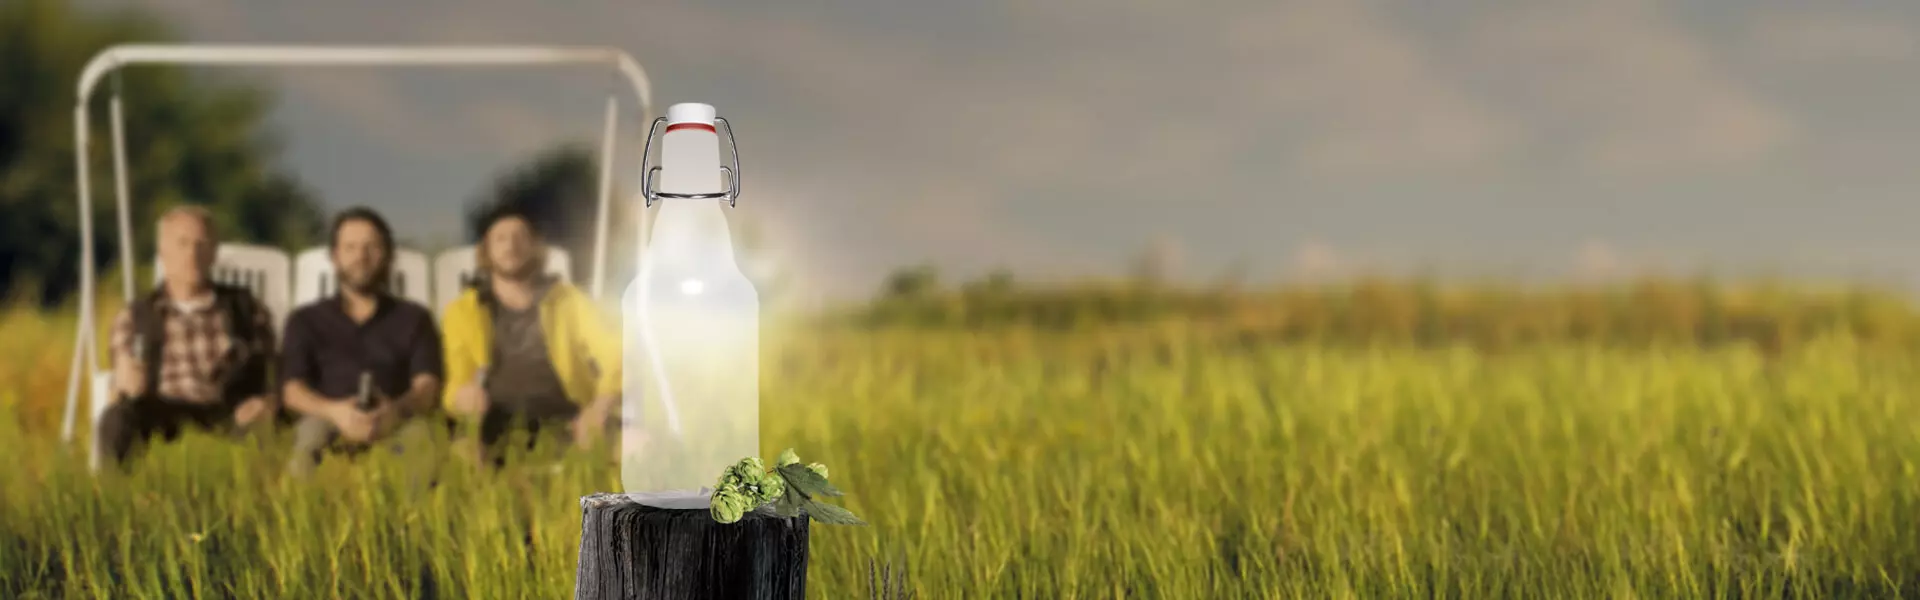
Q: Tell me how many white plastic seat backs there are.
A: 3